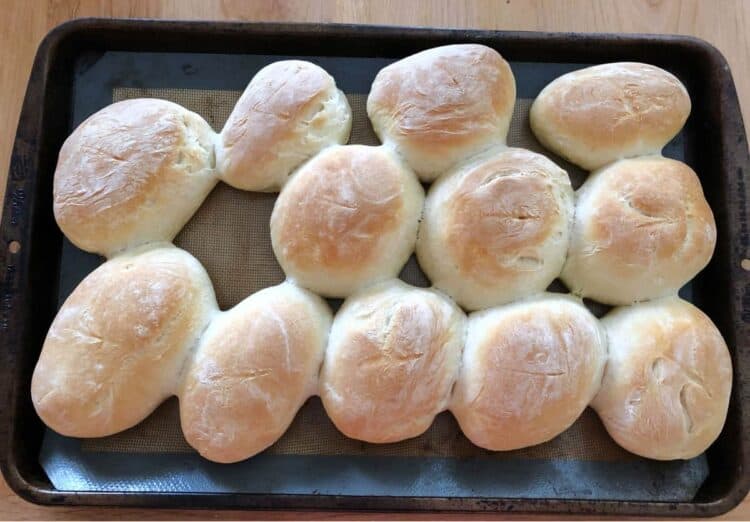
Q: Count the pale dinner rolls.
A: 12